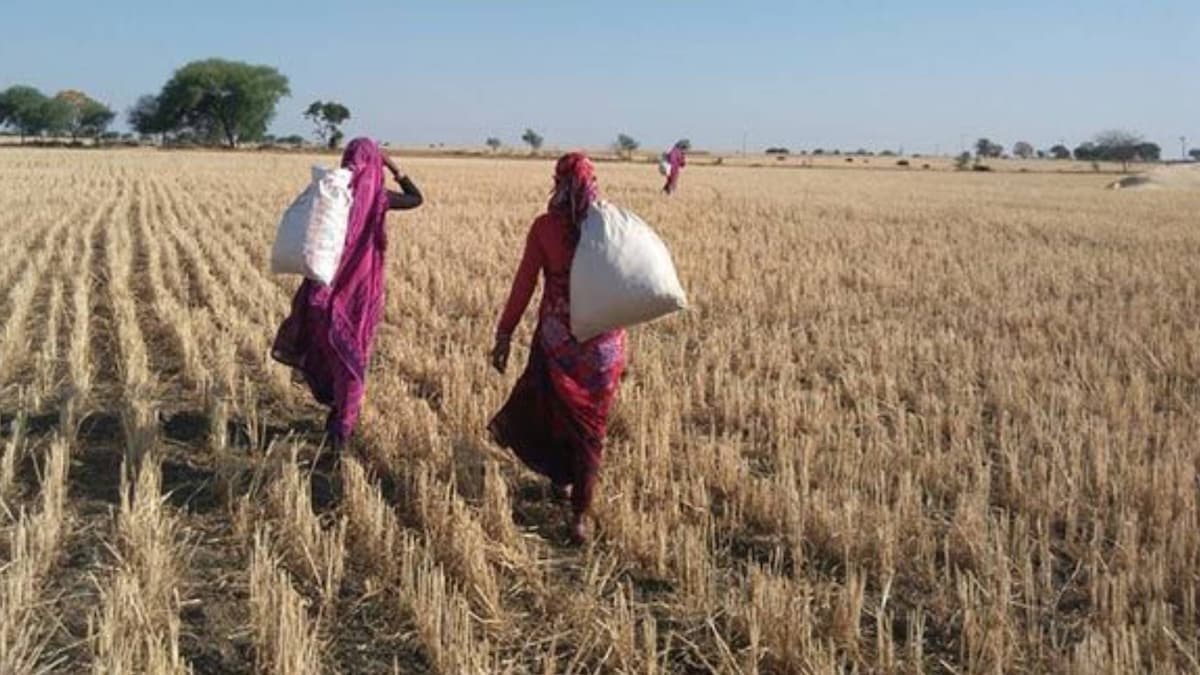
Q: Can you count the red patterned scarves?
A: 1